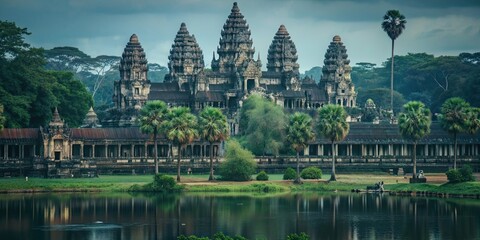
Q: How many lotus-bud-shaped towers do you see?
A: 5